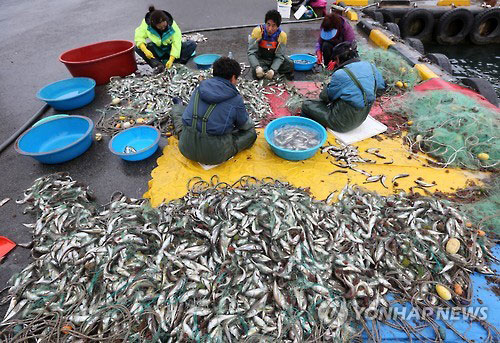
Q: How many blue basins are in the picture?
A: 6